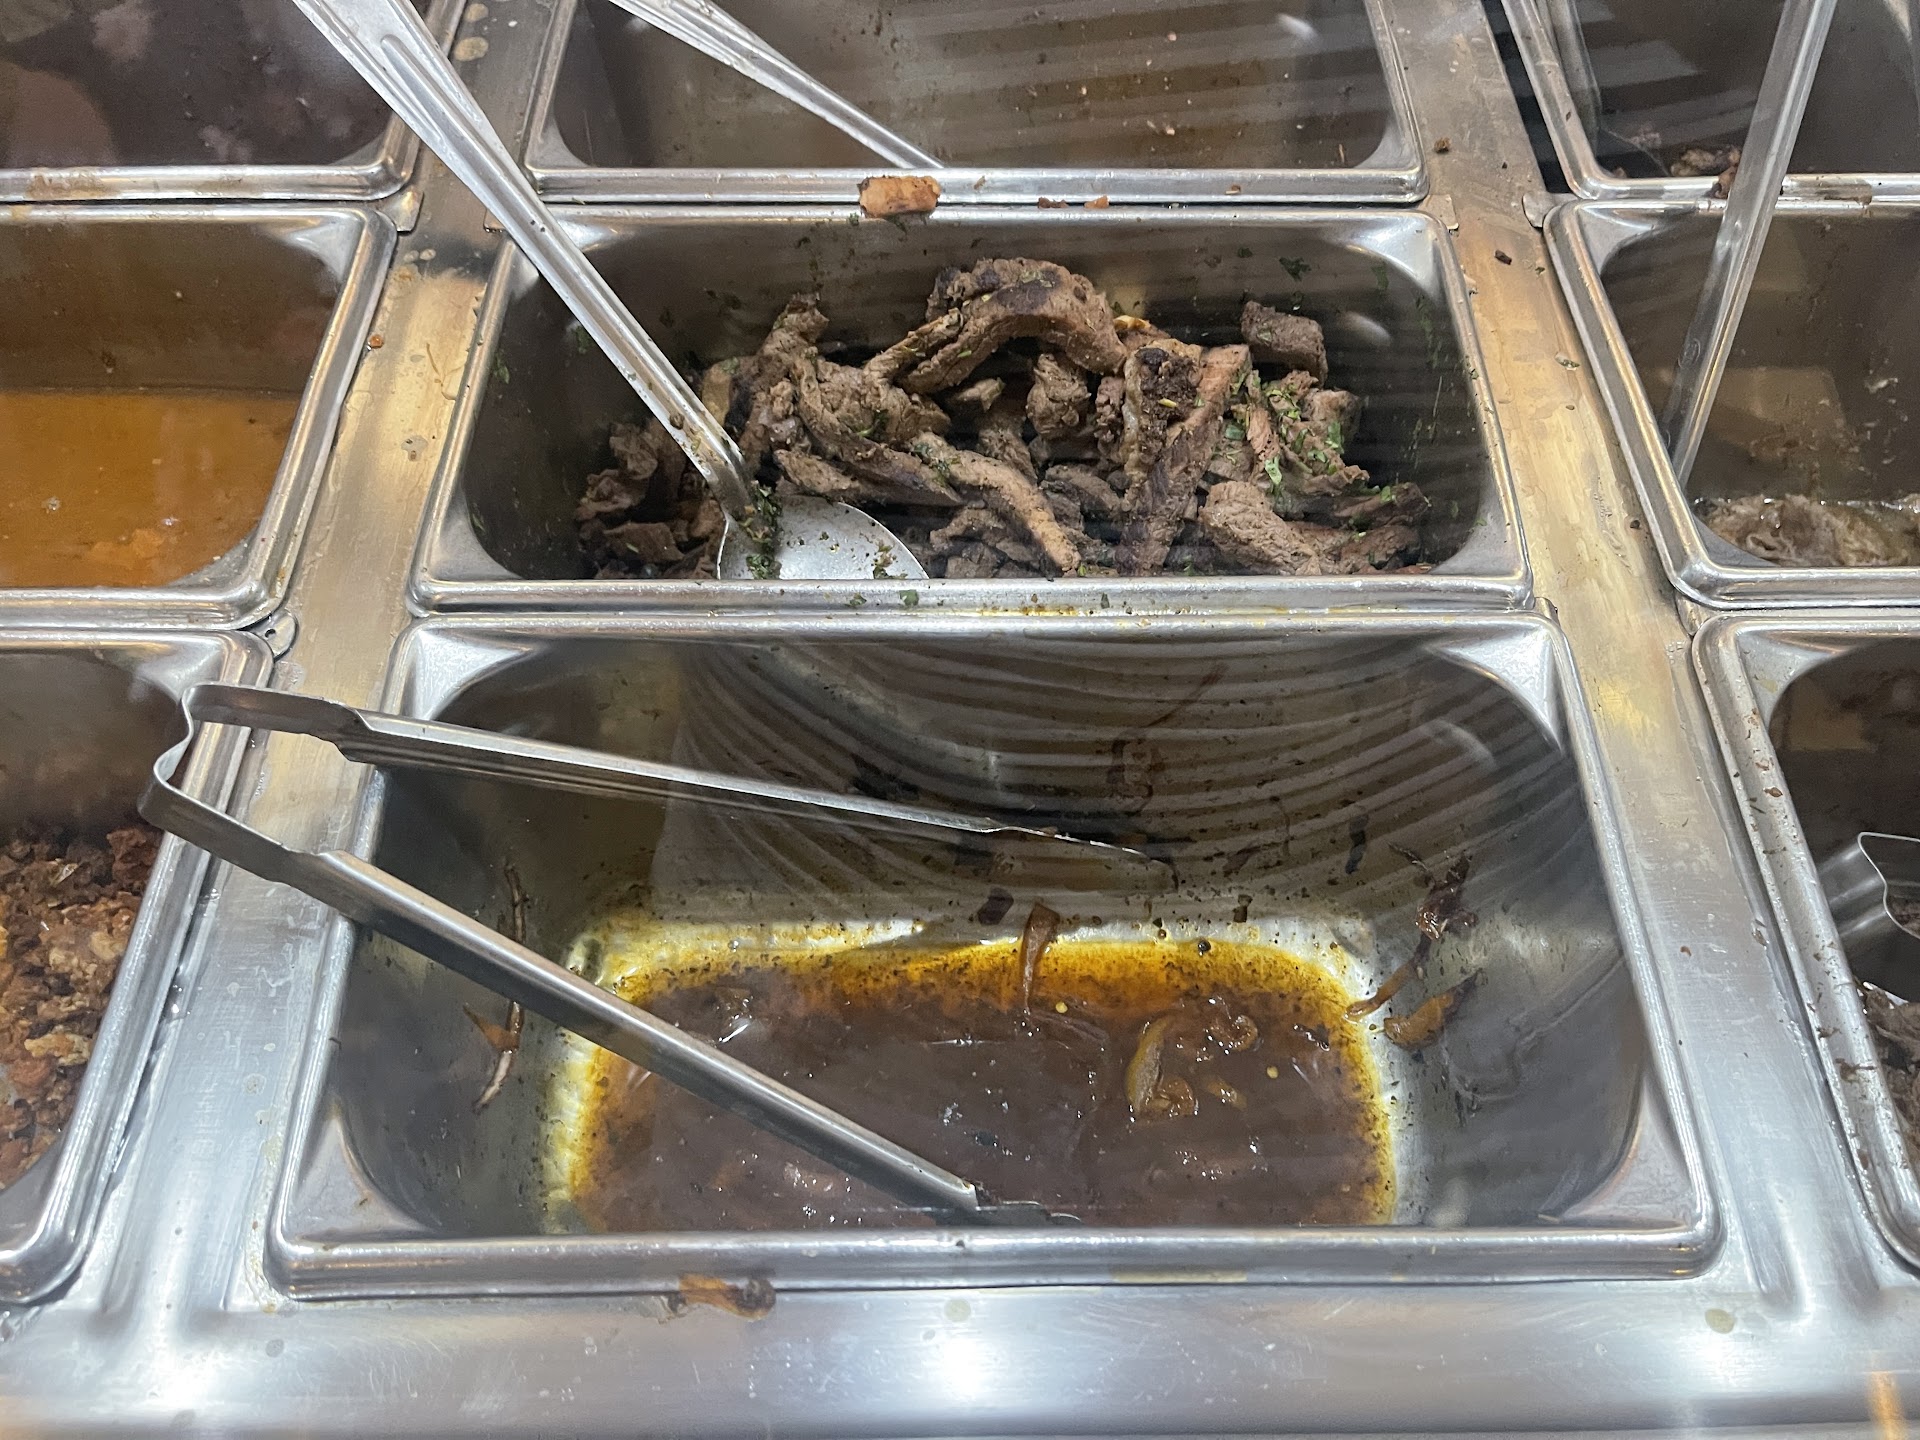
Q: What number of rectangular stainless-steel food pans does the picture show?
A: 9